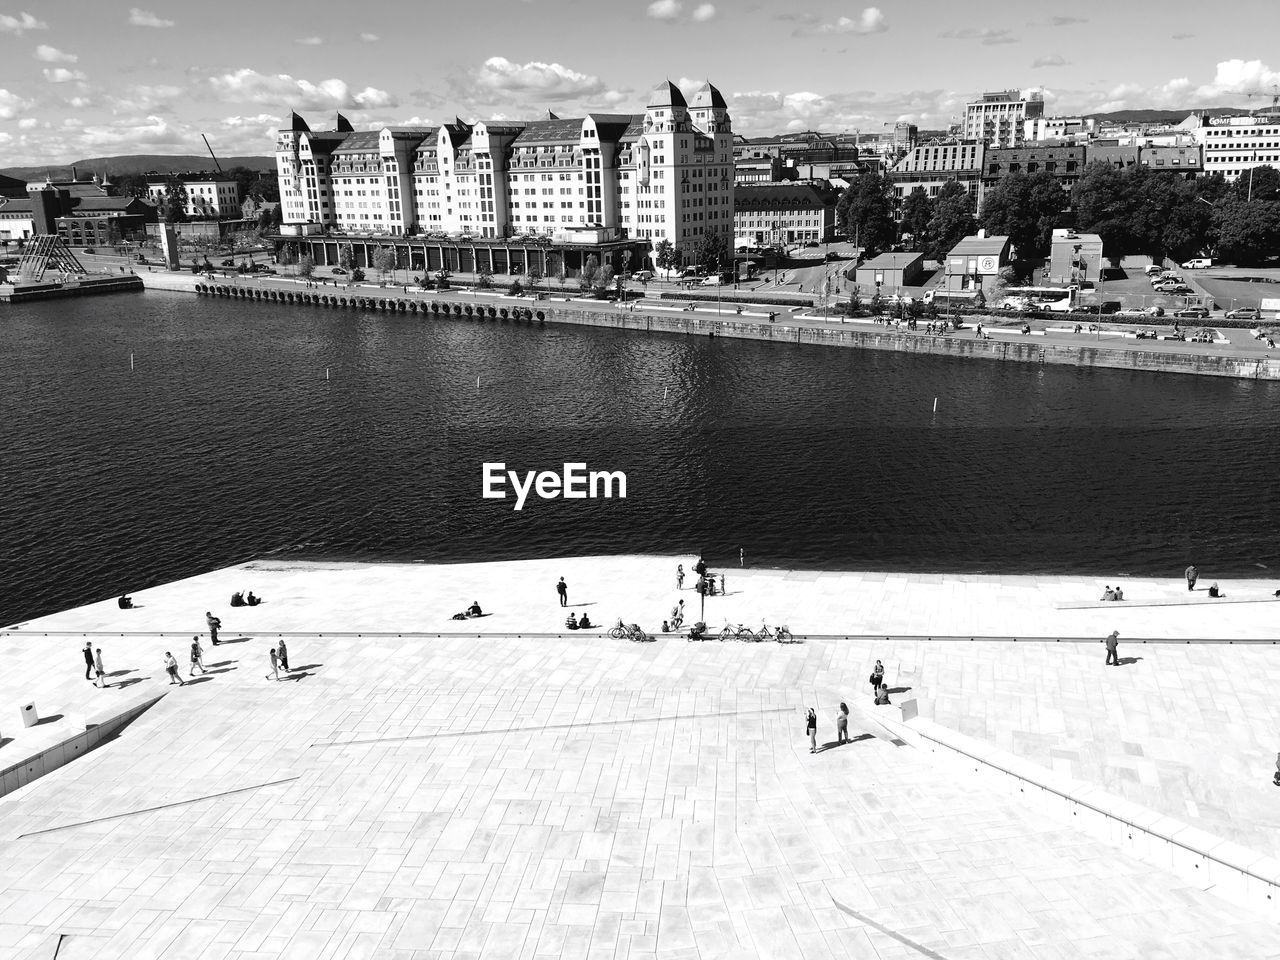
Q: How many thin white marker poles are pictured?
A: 5